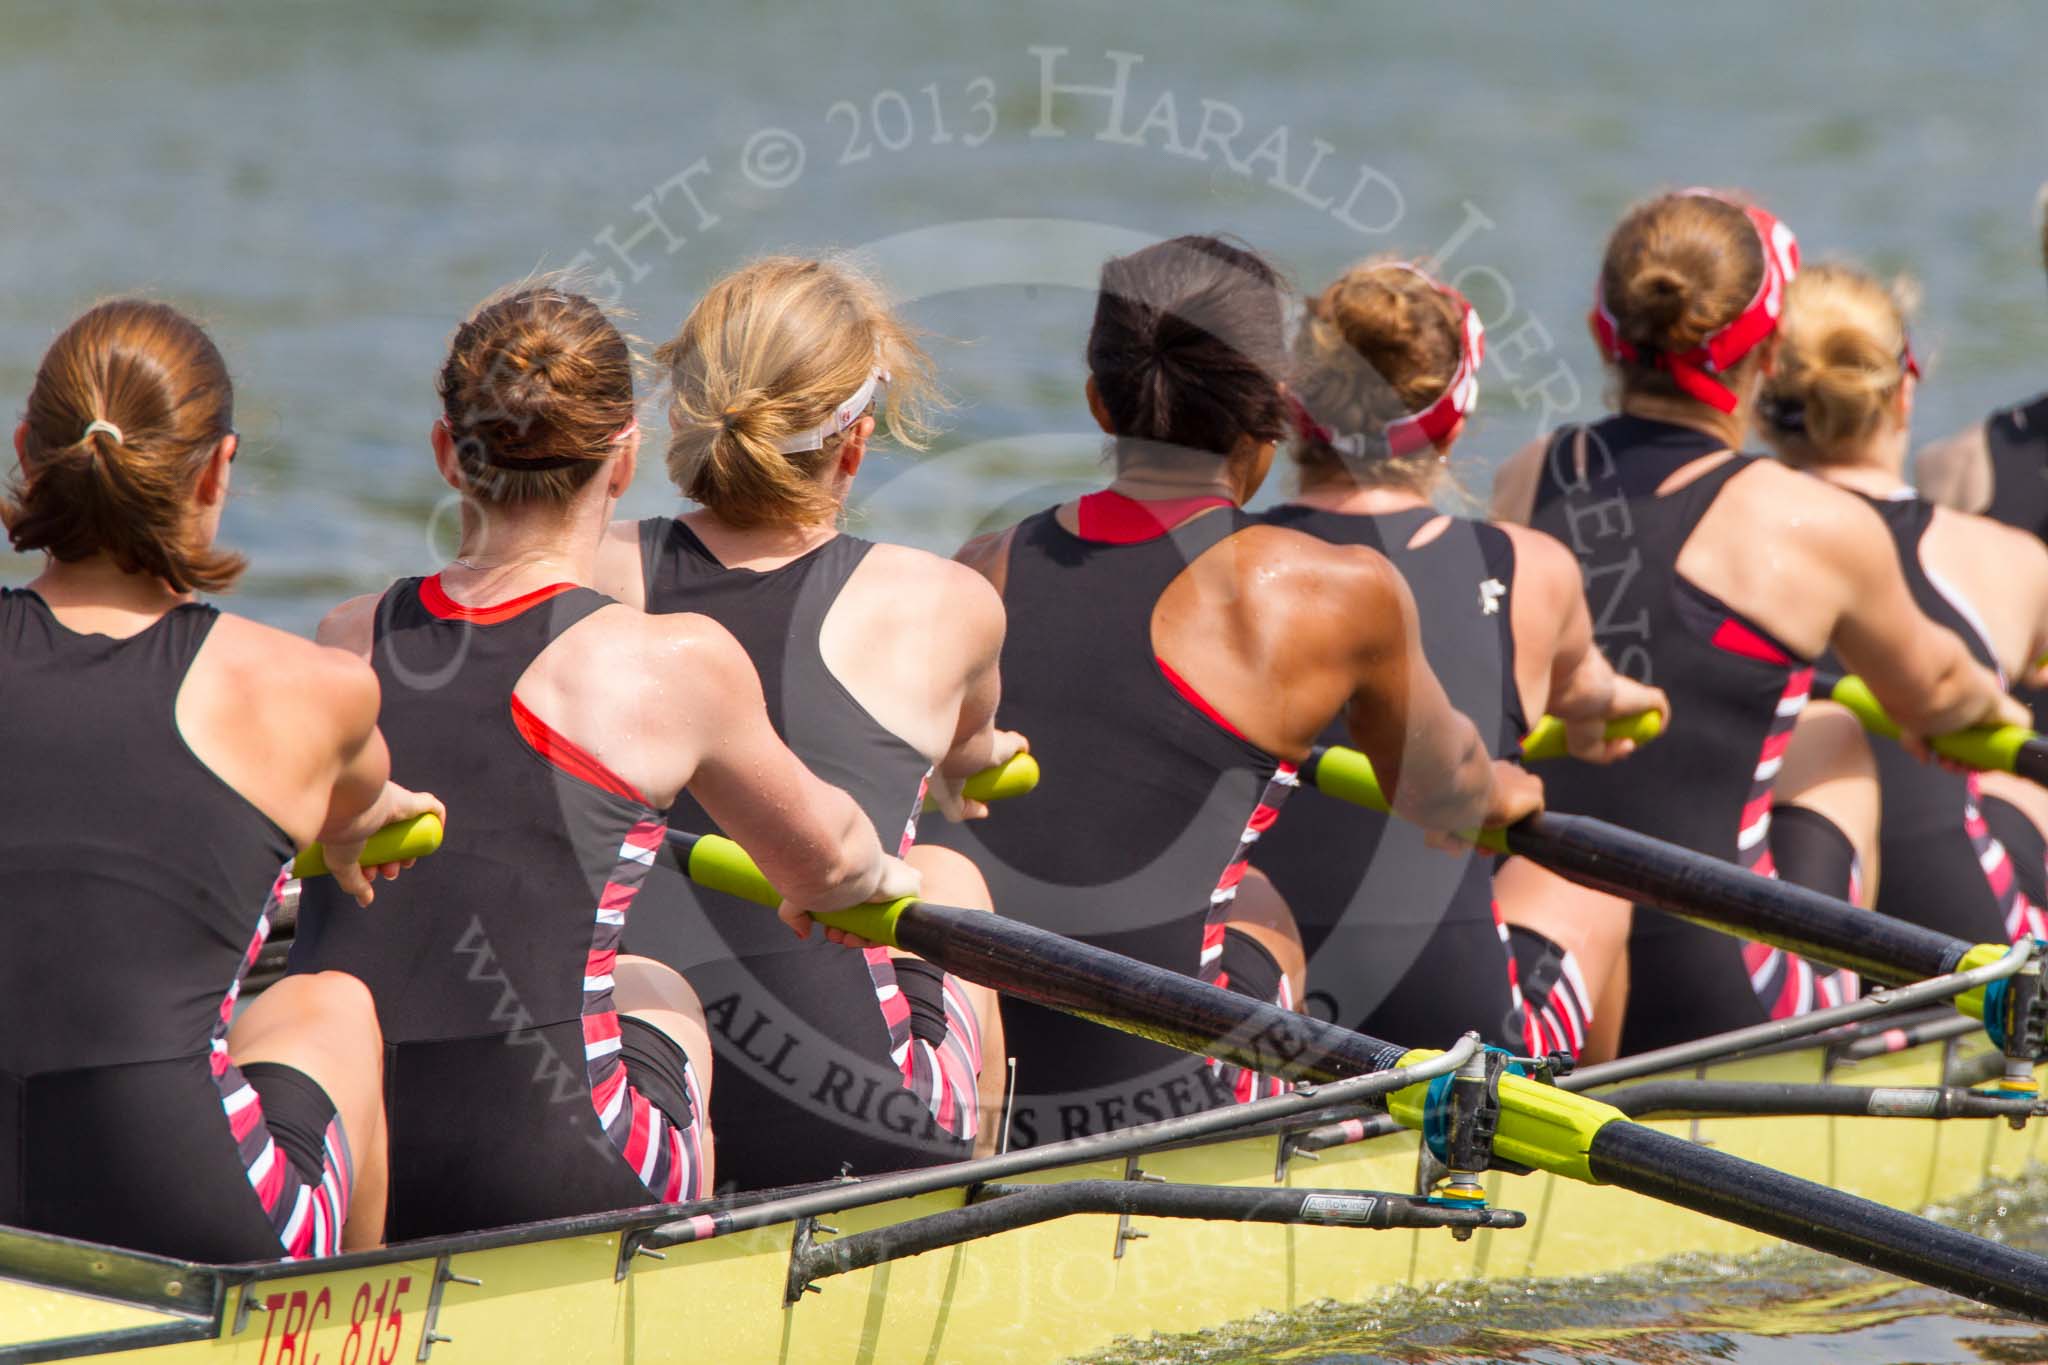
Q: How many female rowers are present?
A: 8